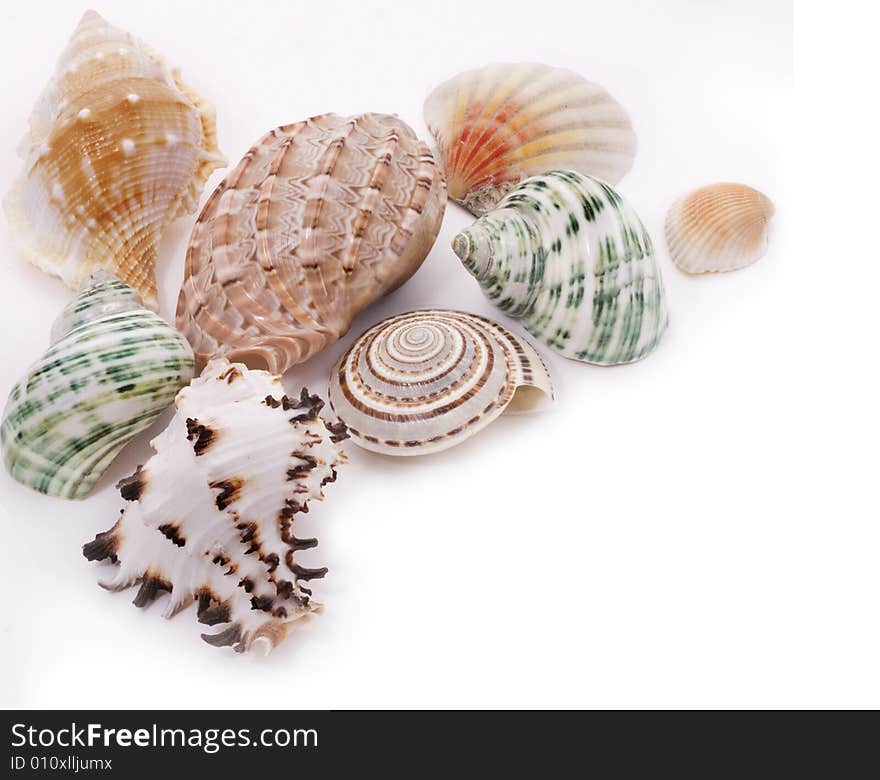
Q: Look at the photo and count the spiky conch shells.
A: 1